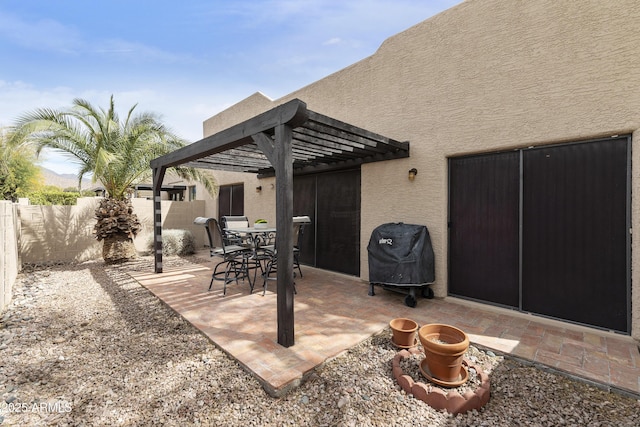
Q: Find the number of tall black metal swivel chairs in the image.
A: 4